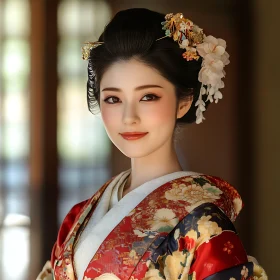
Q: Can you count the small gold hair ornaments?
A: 2